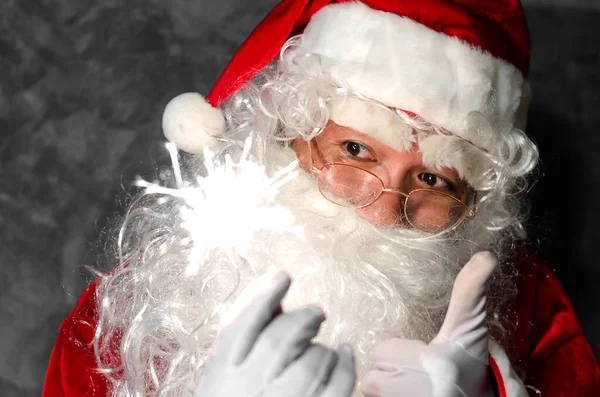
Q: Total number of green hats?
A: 0